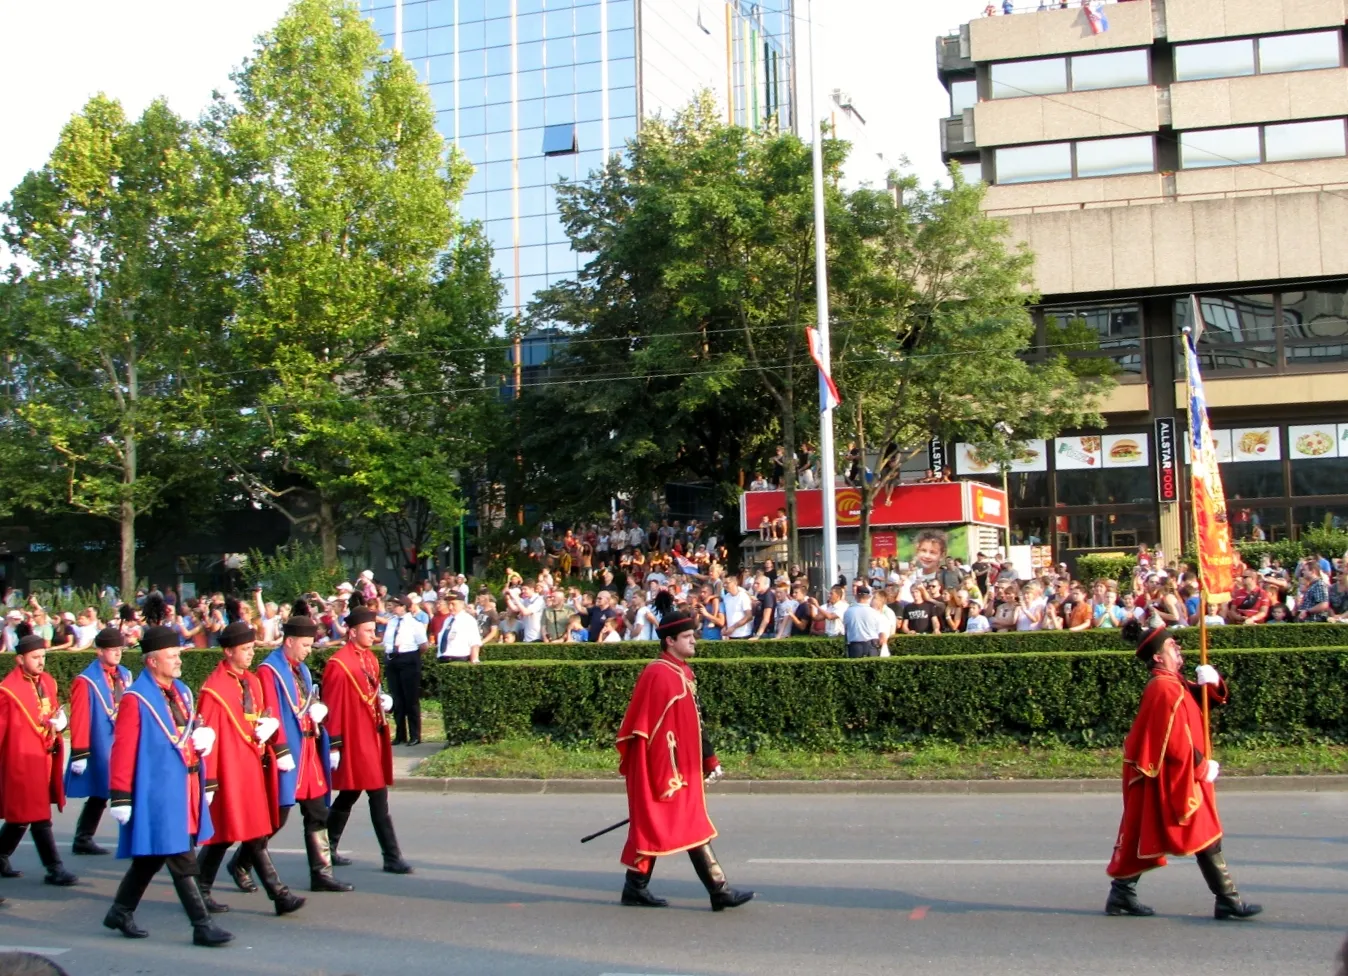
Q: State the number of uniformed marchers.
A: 8